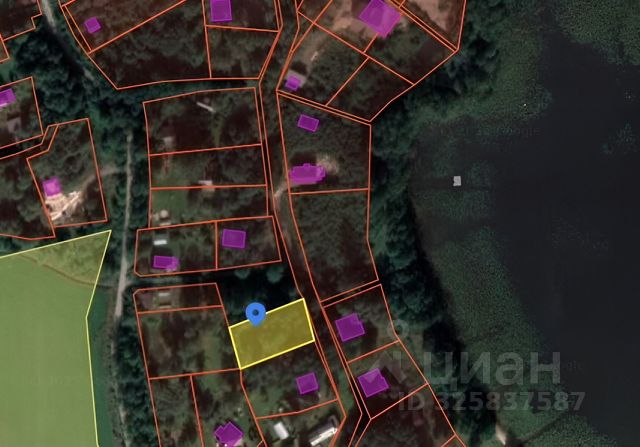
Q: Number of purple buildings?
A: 14